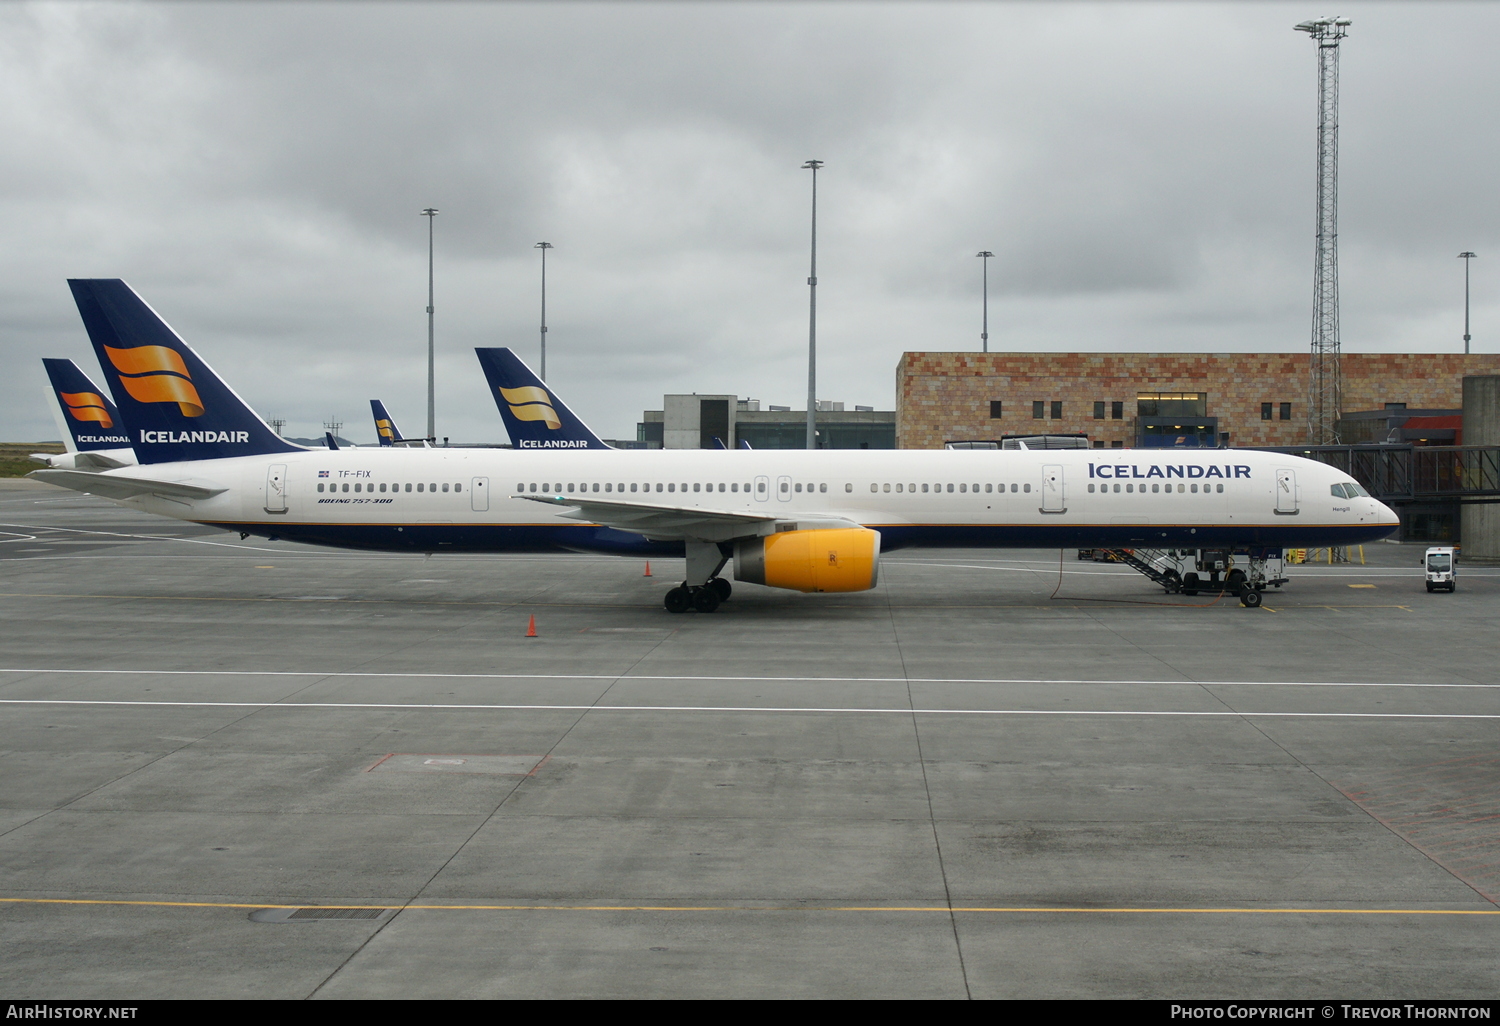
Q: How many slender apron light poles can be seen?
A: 5